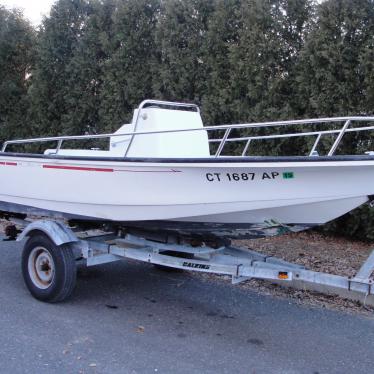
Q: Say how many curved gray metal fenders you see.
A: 1